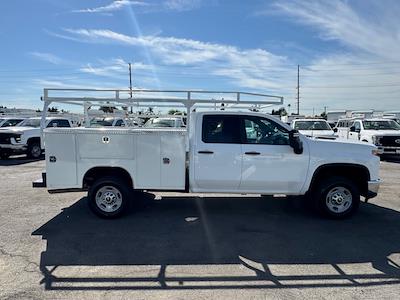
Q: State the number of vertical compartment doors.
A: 3